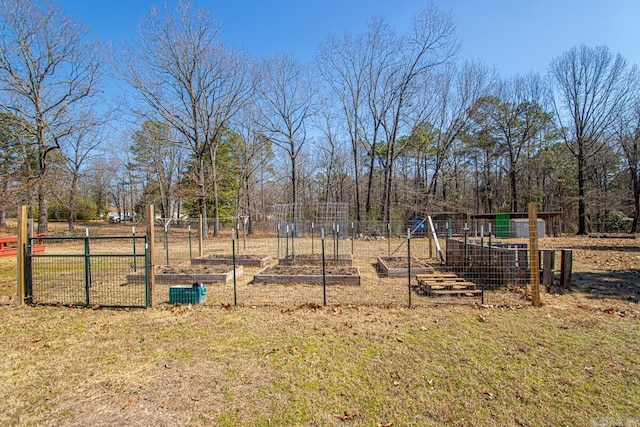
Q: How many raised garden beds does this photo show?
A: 5